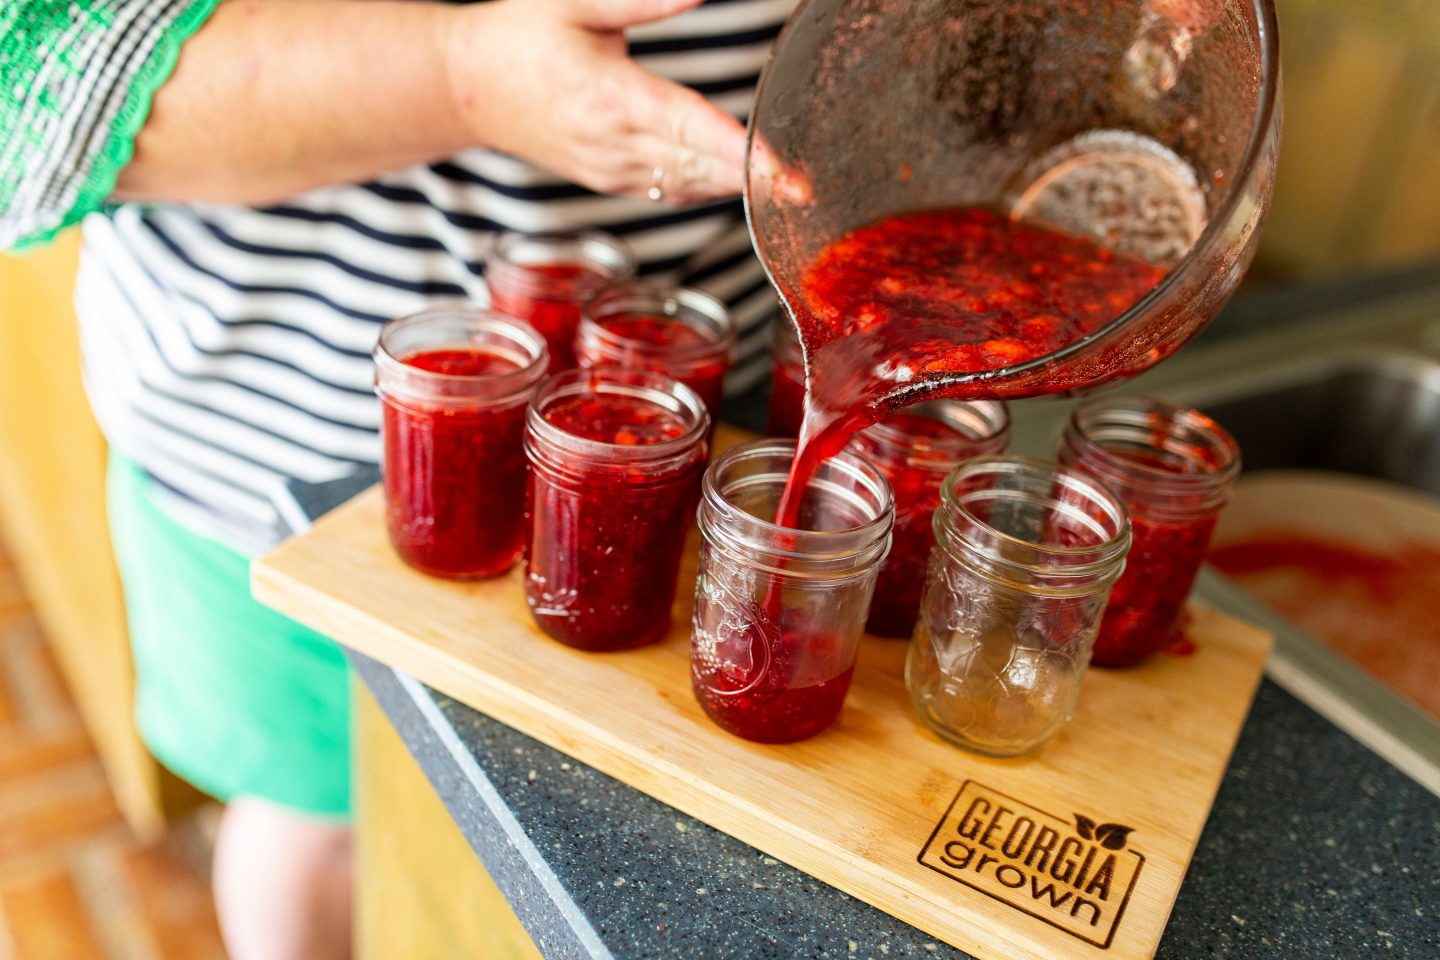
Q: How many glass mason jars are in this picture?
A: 9